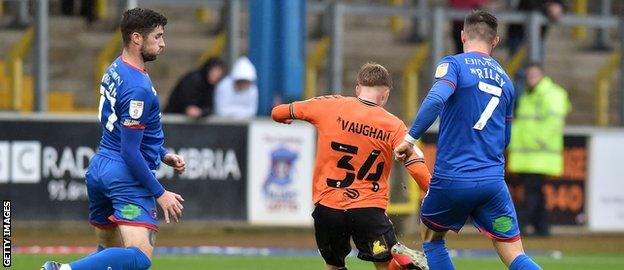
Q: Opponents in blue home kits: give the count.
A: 2